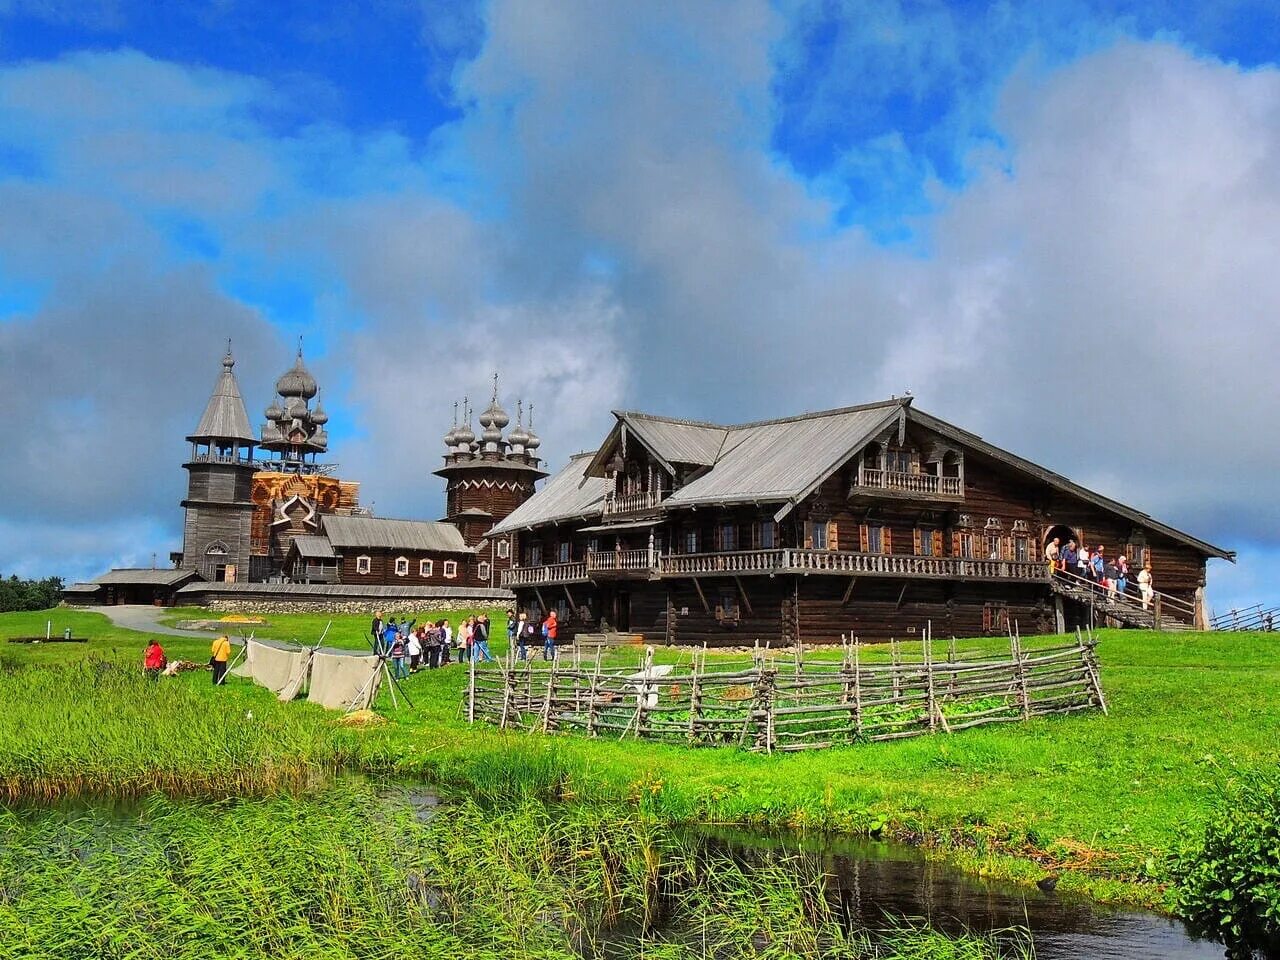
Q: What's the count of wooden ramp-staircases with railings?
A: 1